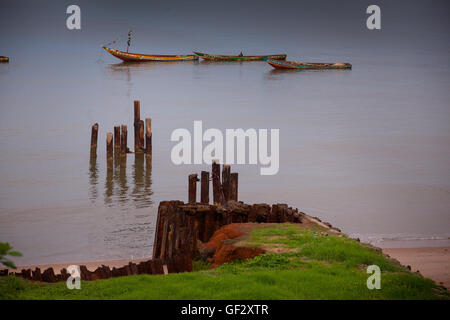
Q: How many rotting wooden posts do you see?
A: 12